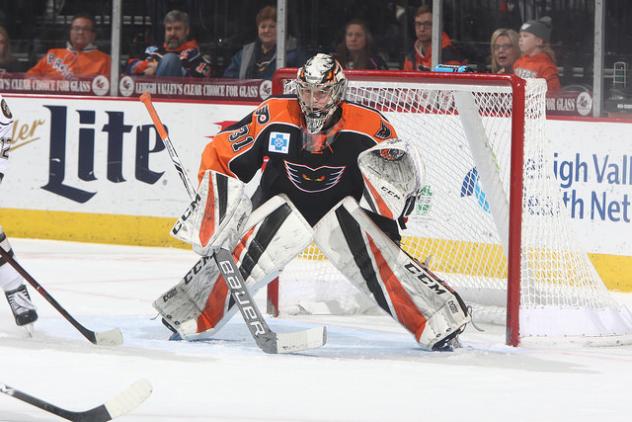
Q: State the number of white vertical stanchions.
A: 4